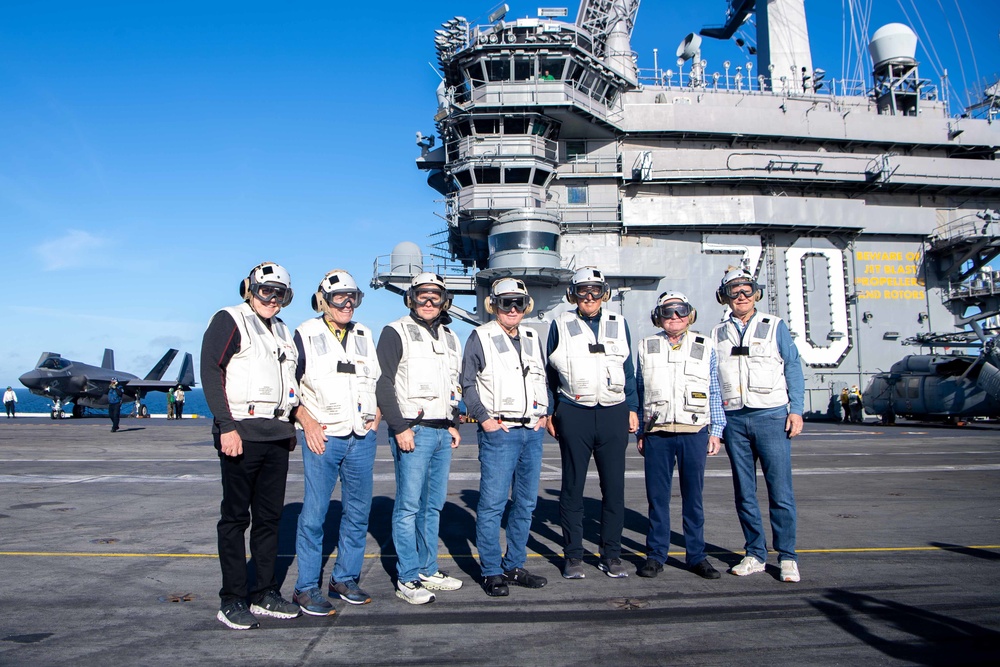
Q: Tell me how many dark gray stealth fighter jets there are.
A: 1